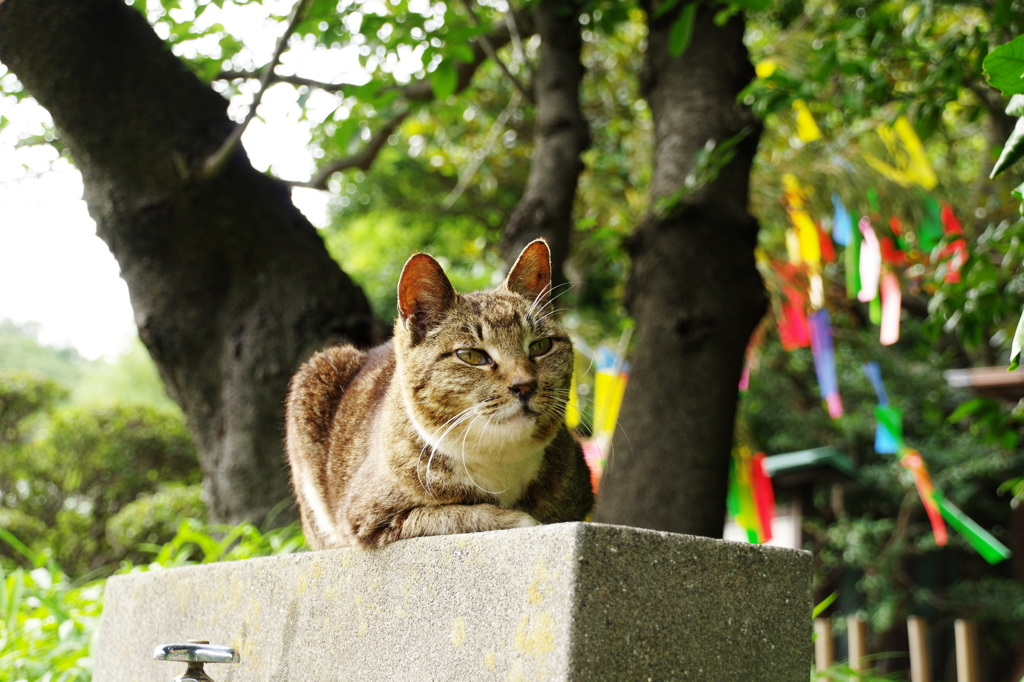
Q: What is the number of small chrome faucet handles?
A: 1